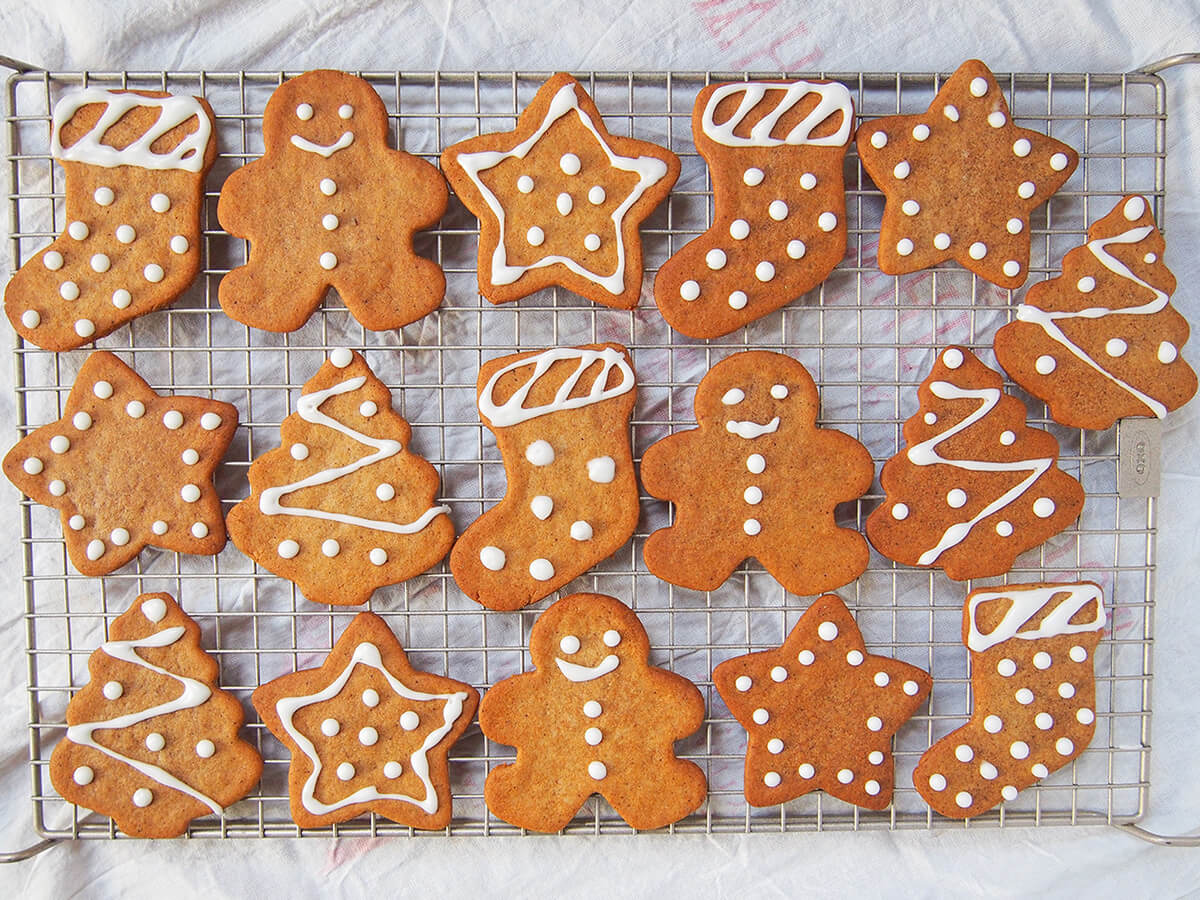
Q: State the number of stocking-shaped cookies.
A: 4